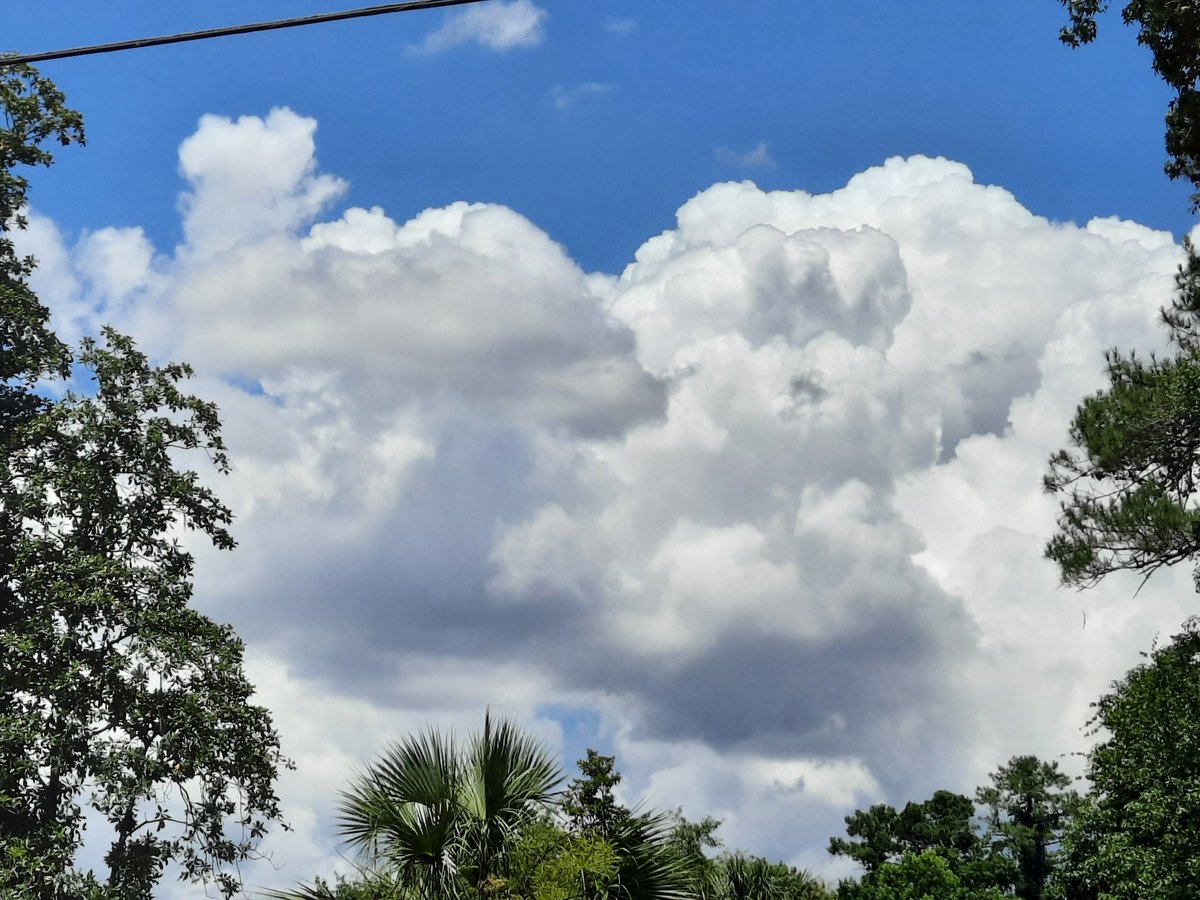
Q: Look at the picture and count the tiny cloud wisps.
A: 4